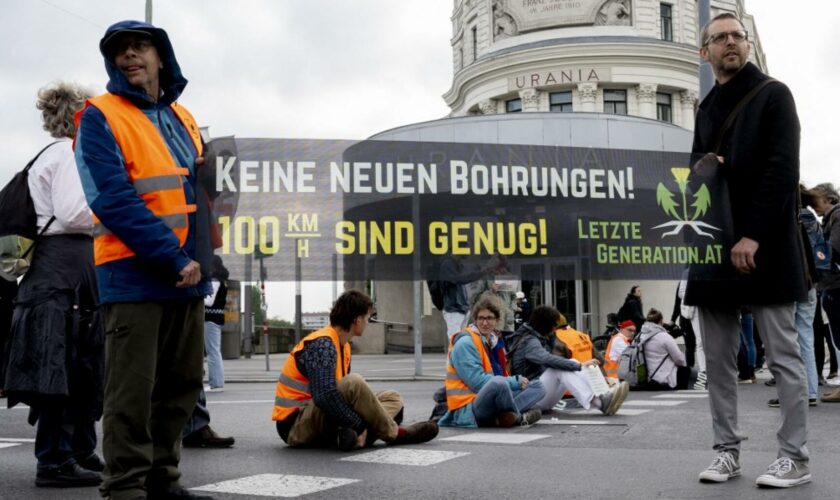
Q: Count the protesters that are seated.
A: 6